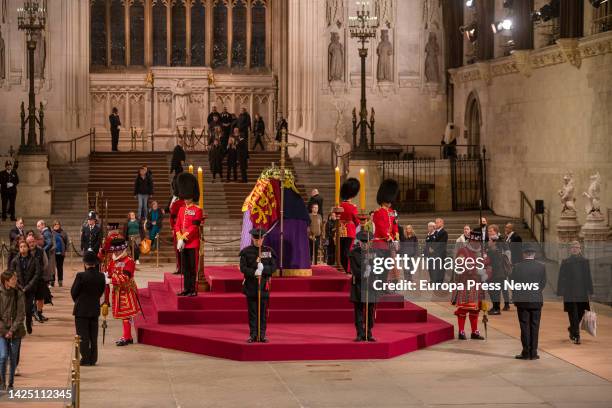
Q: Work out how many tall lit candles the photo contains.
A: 4